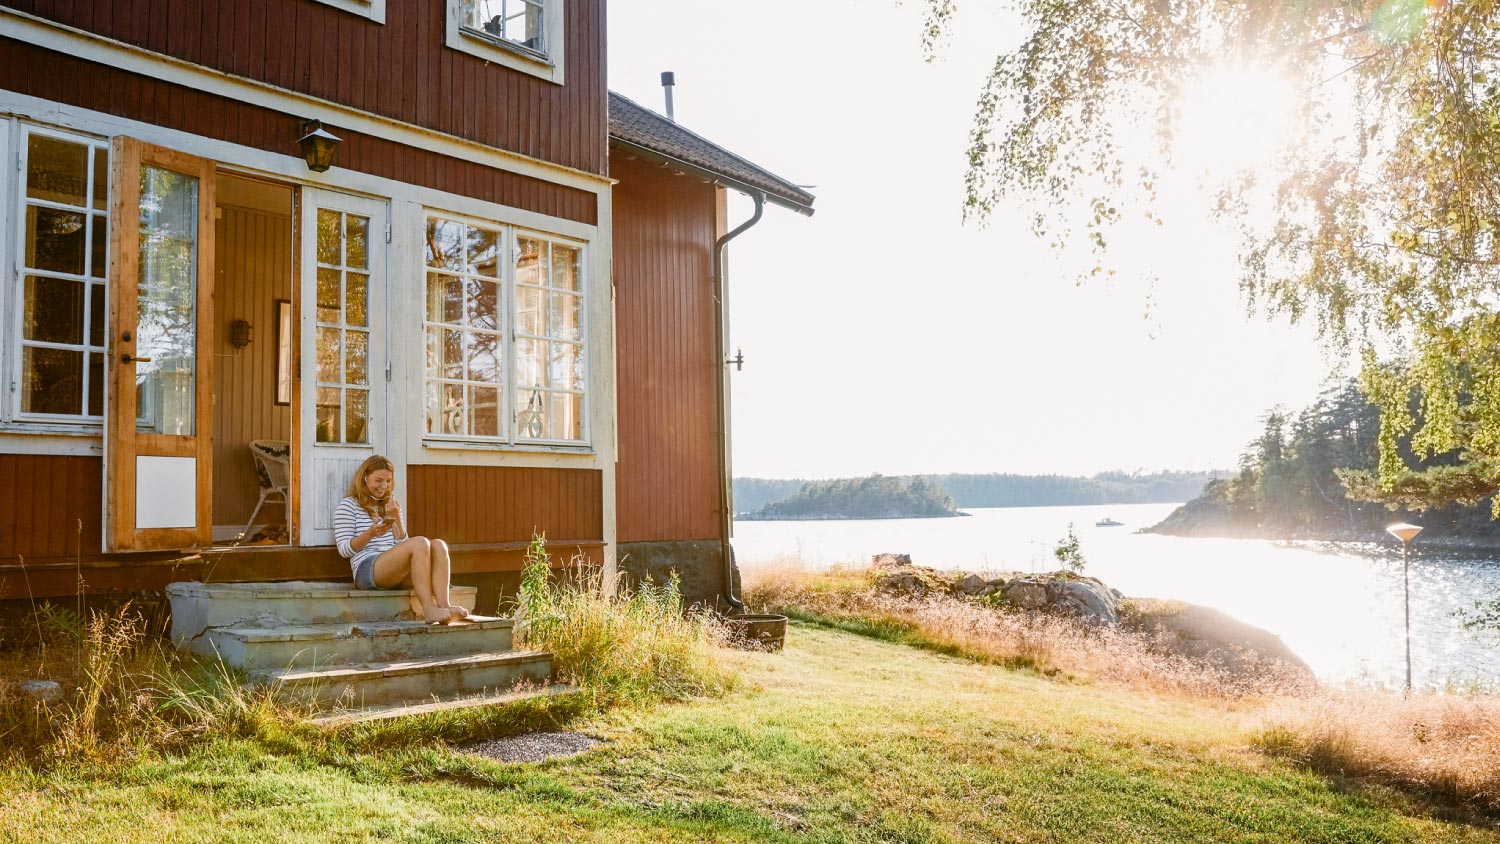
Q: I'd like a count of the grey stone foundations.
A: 1